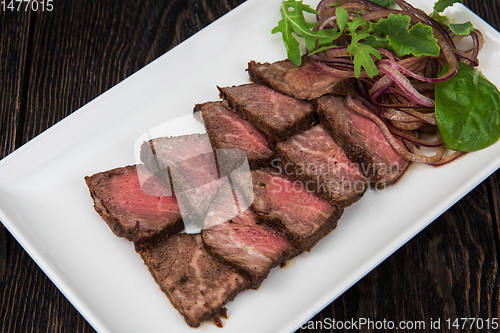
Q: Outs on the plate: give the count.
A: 10